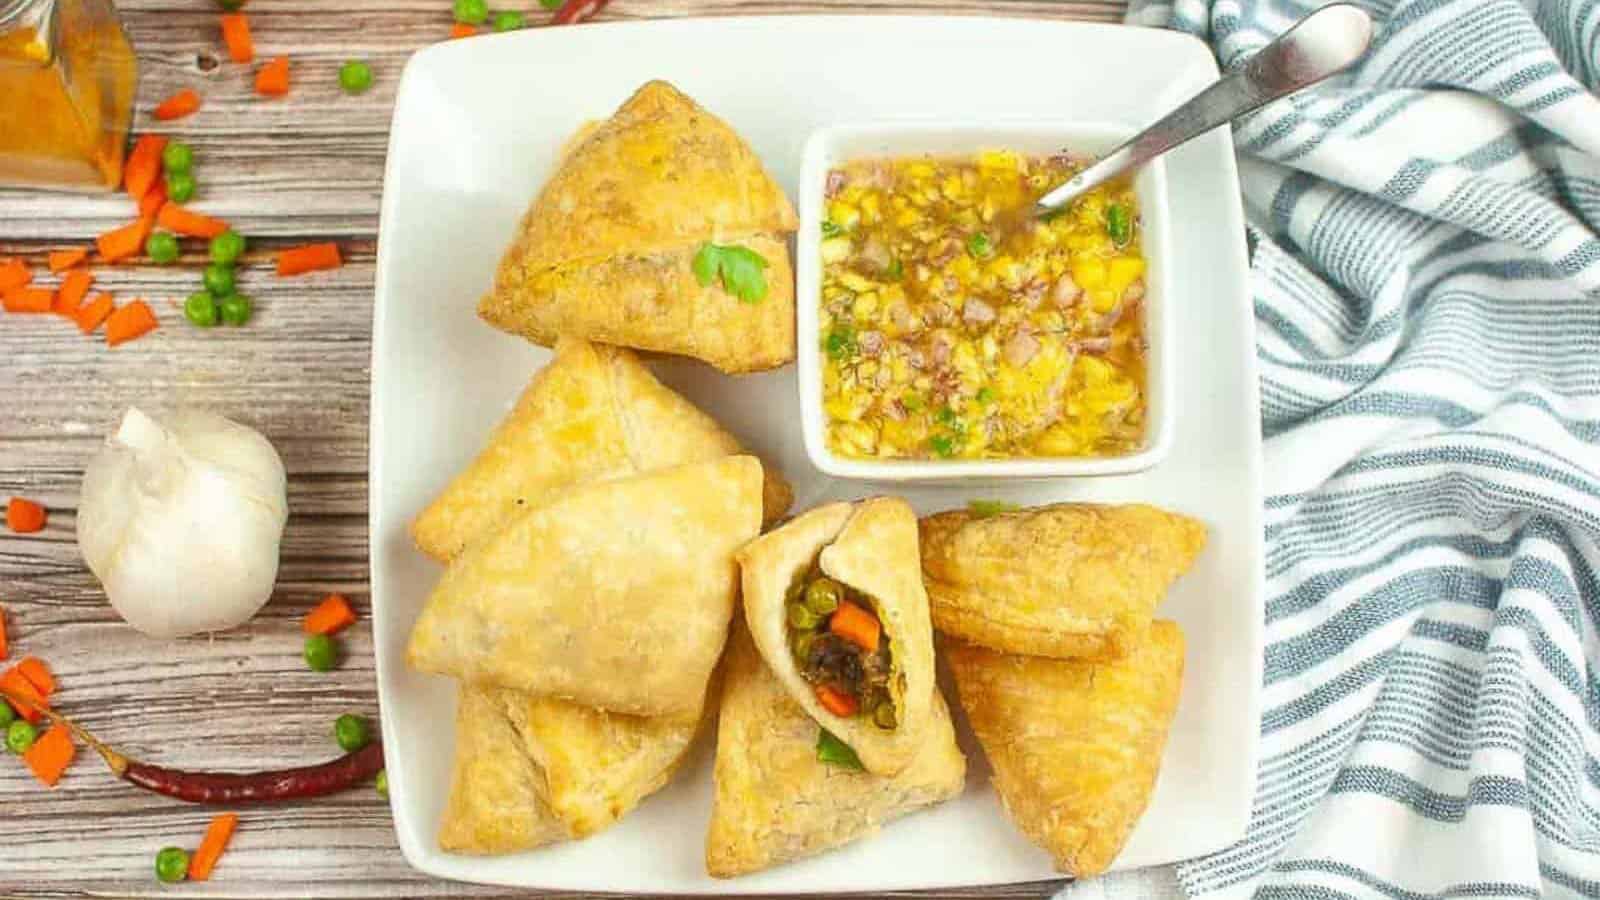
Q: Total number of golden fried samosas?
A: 8